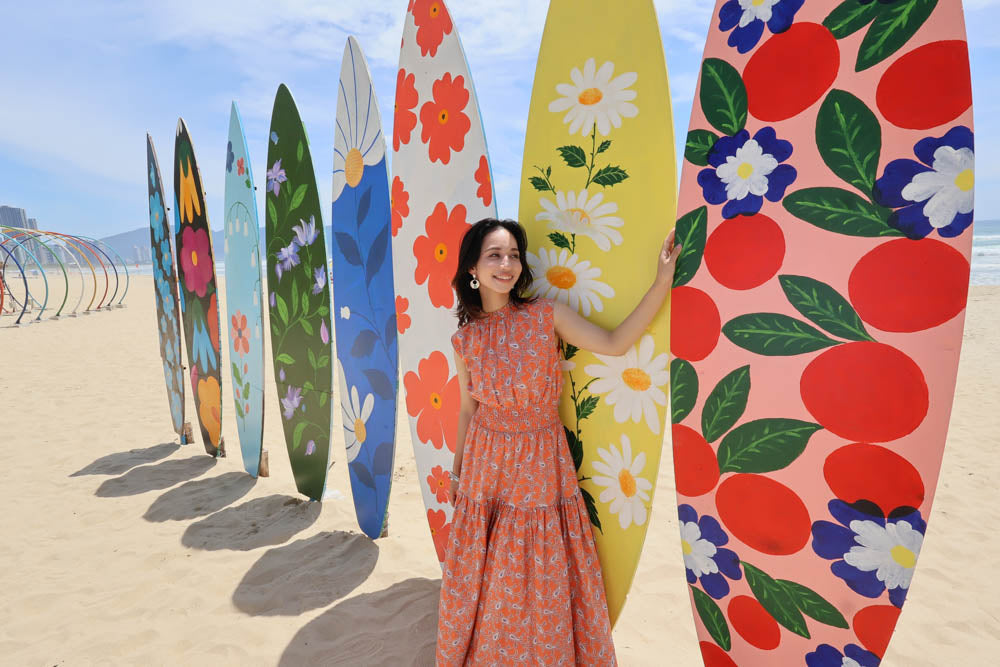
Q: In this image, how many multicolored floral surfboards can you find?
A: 8